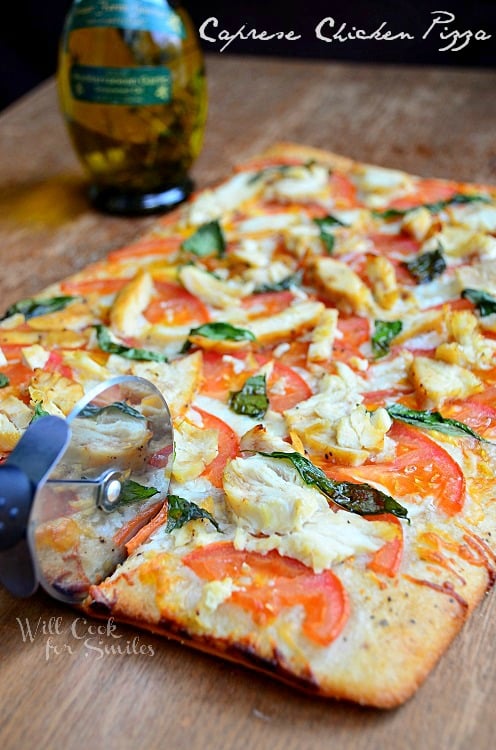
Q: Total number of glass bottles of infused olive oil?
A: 1